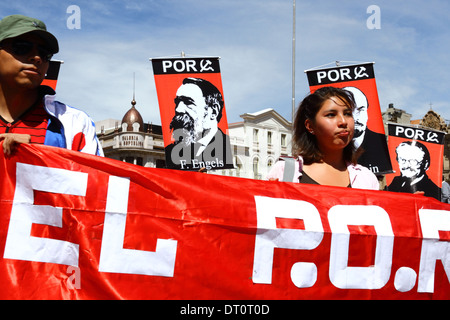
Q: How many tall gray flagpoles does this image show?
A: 1